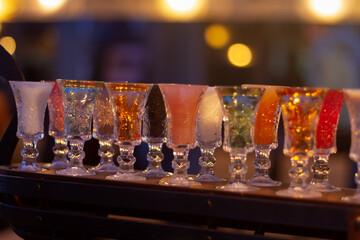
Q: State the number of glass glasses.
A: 13